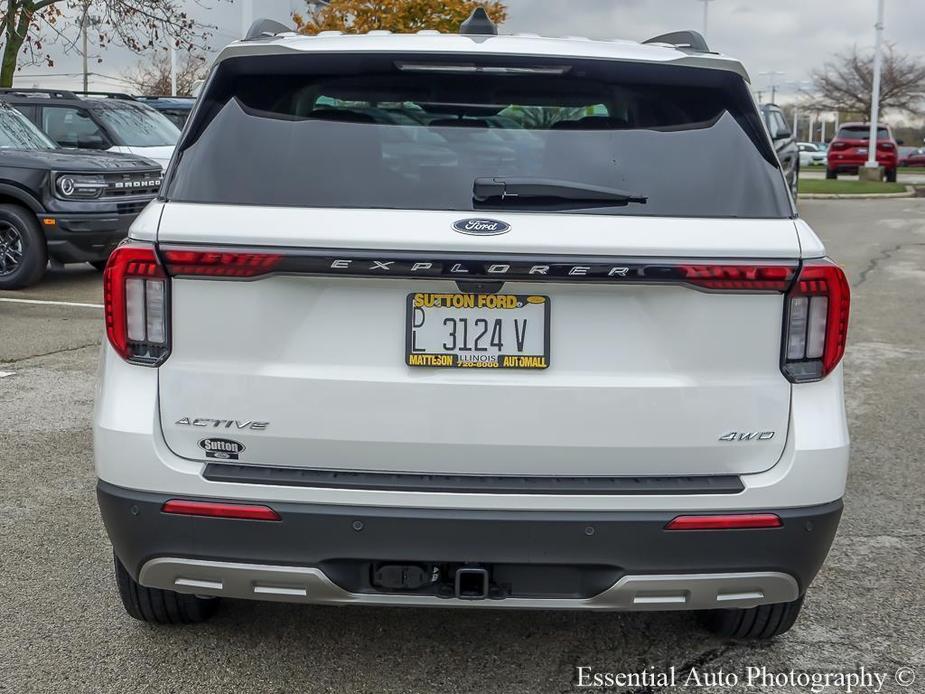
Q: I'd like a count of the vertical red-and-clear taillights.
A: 2